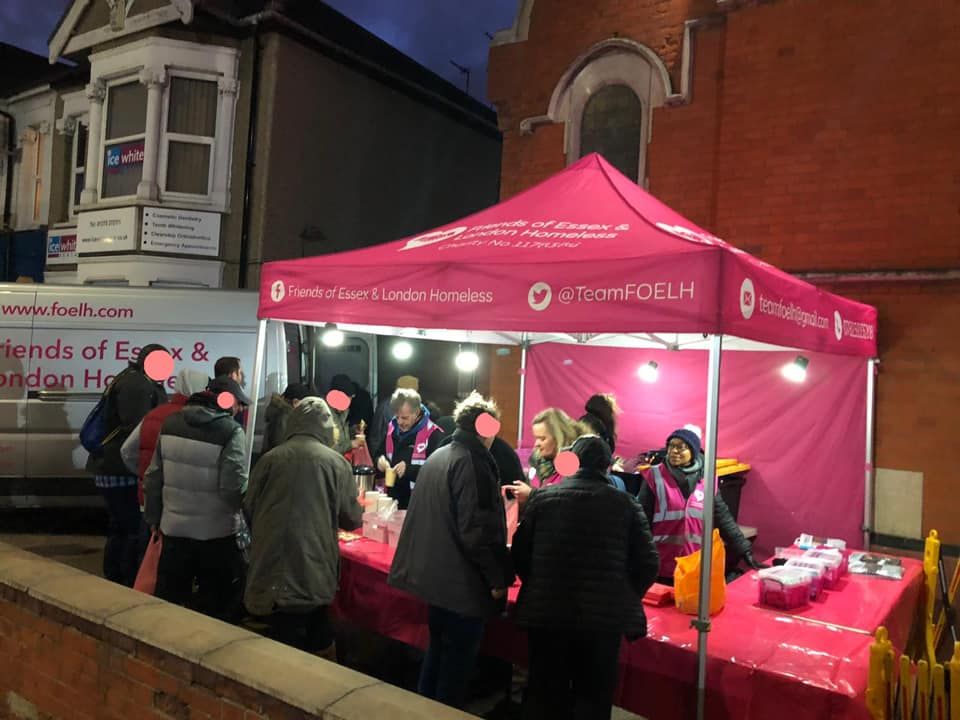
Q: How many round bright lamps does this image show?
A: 5